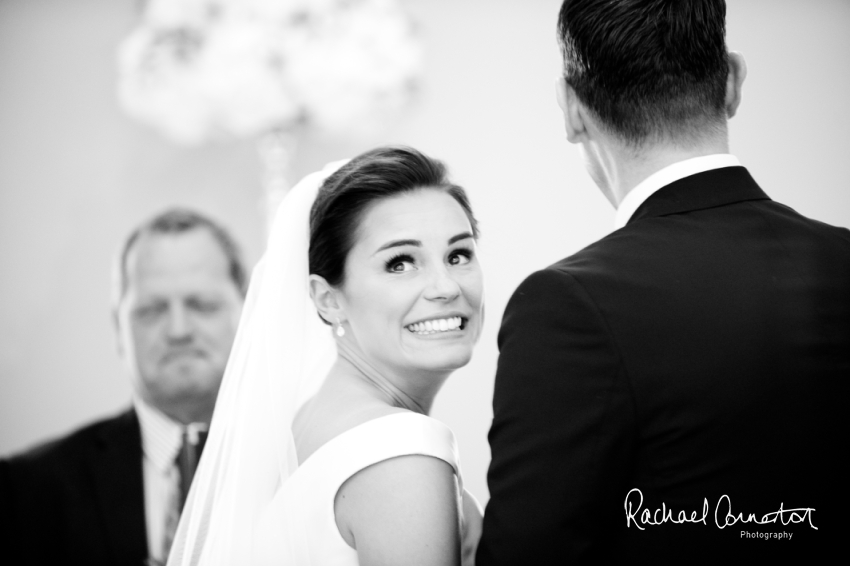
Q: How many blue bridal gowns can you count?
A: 0